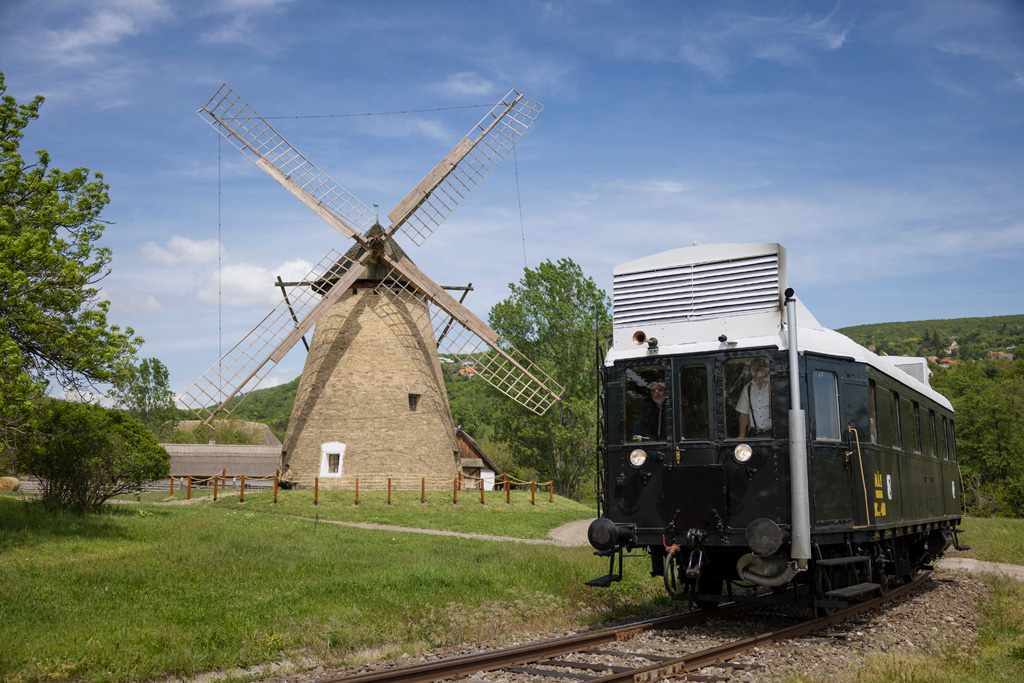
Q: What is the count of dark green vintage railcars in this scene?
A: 1